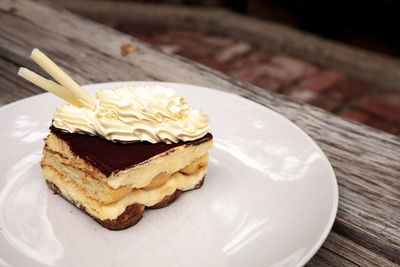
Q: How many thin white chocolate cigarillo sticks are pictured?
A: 2